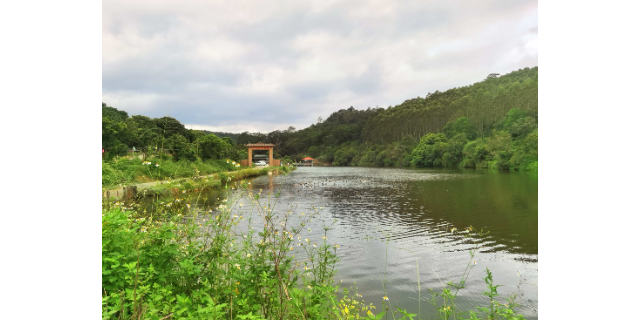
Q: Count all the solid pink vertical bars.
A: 0